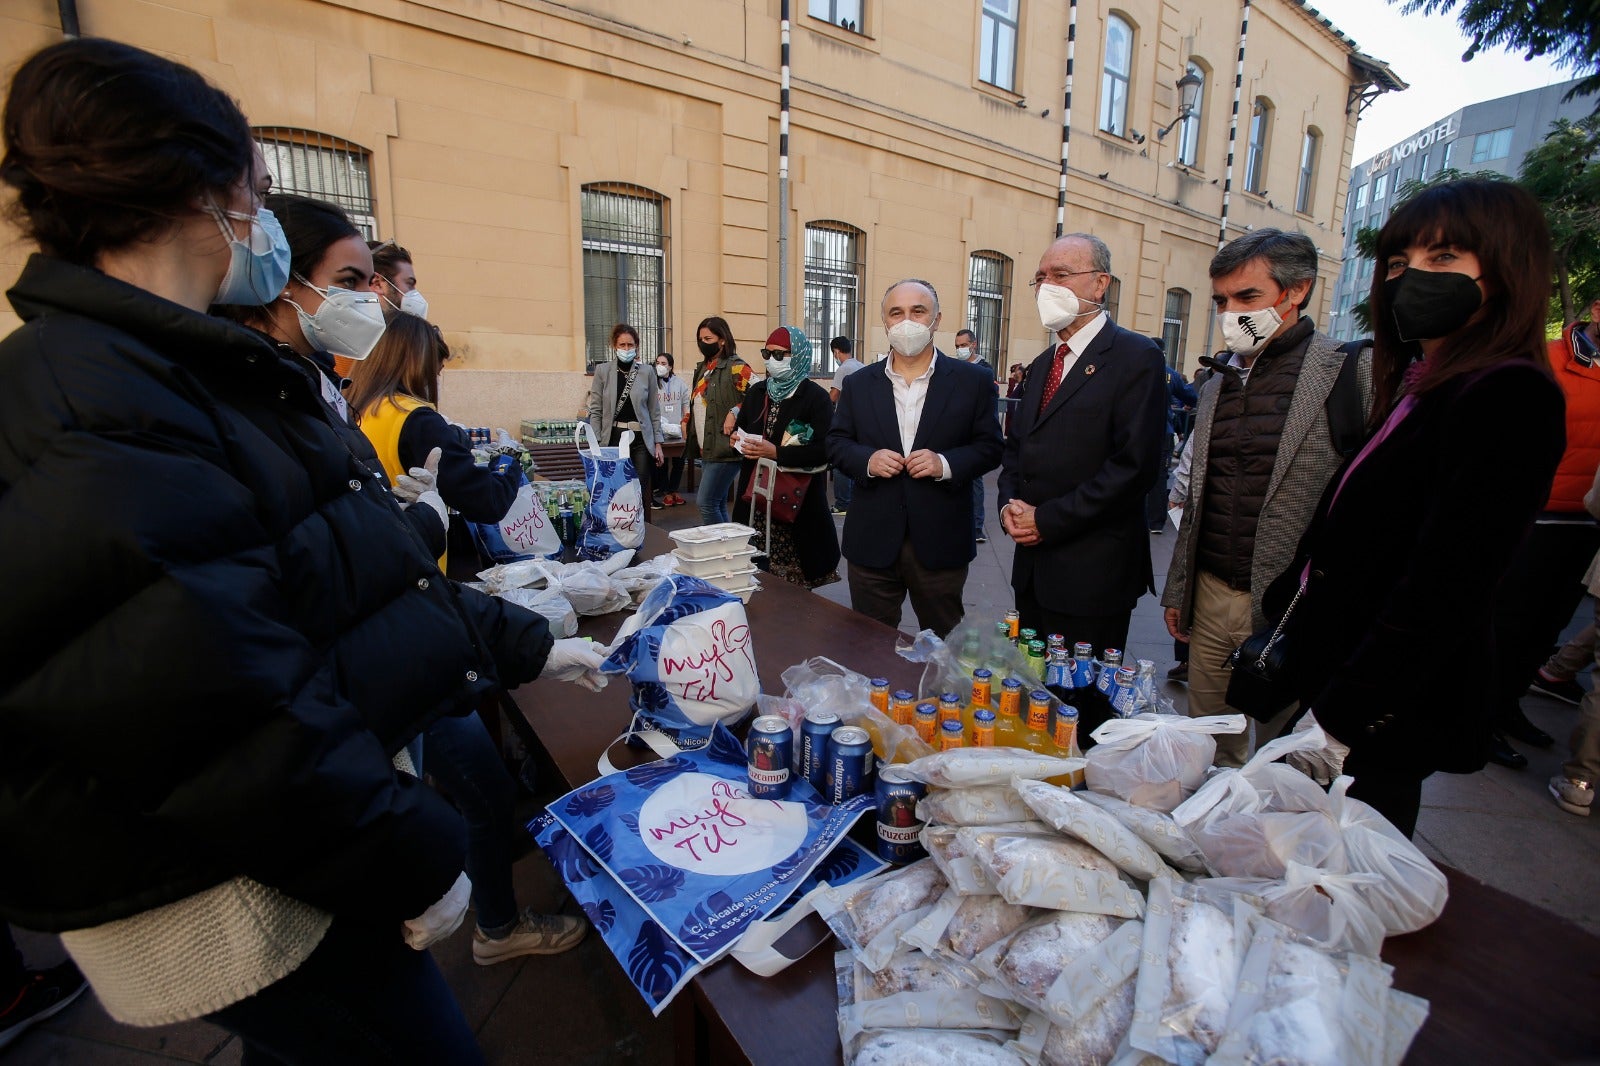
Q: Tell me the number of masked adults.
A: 13